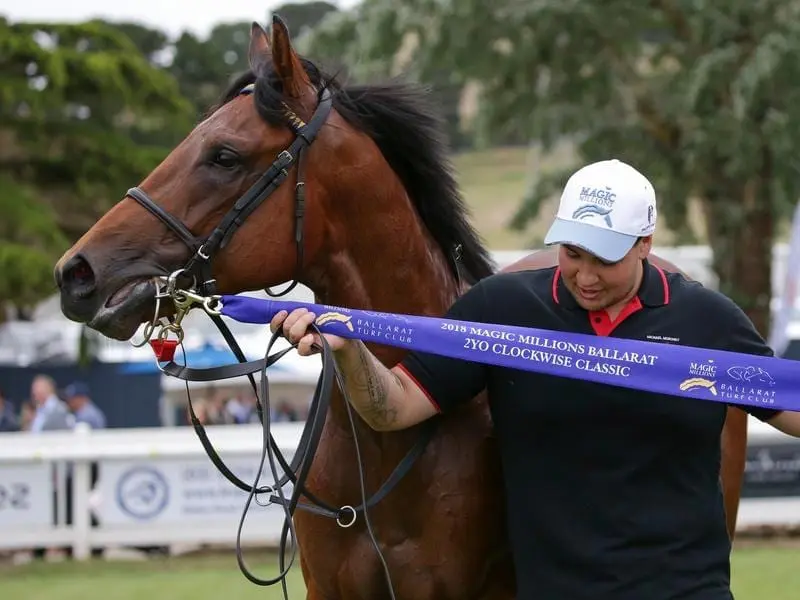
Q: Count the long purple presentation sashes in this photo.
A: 1